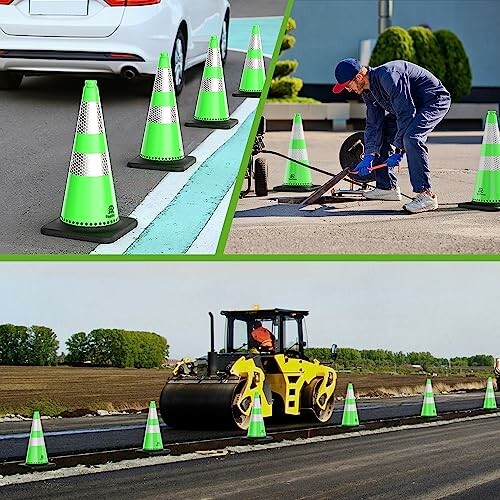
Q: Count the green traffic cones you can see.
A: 12